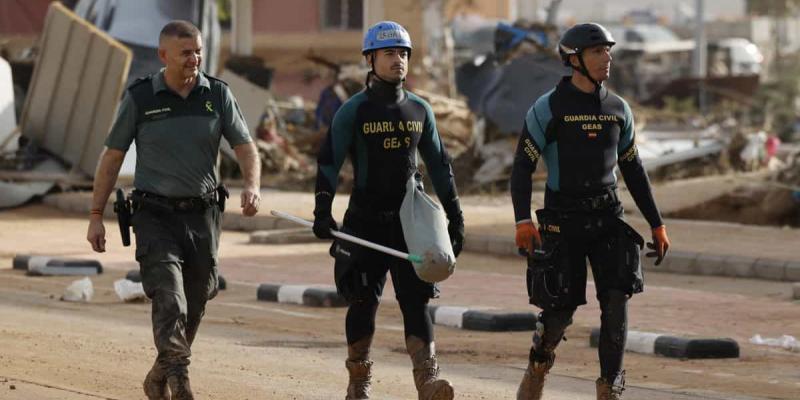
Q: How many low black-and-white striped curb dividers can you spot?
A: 5